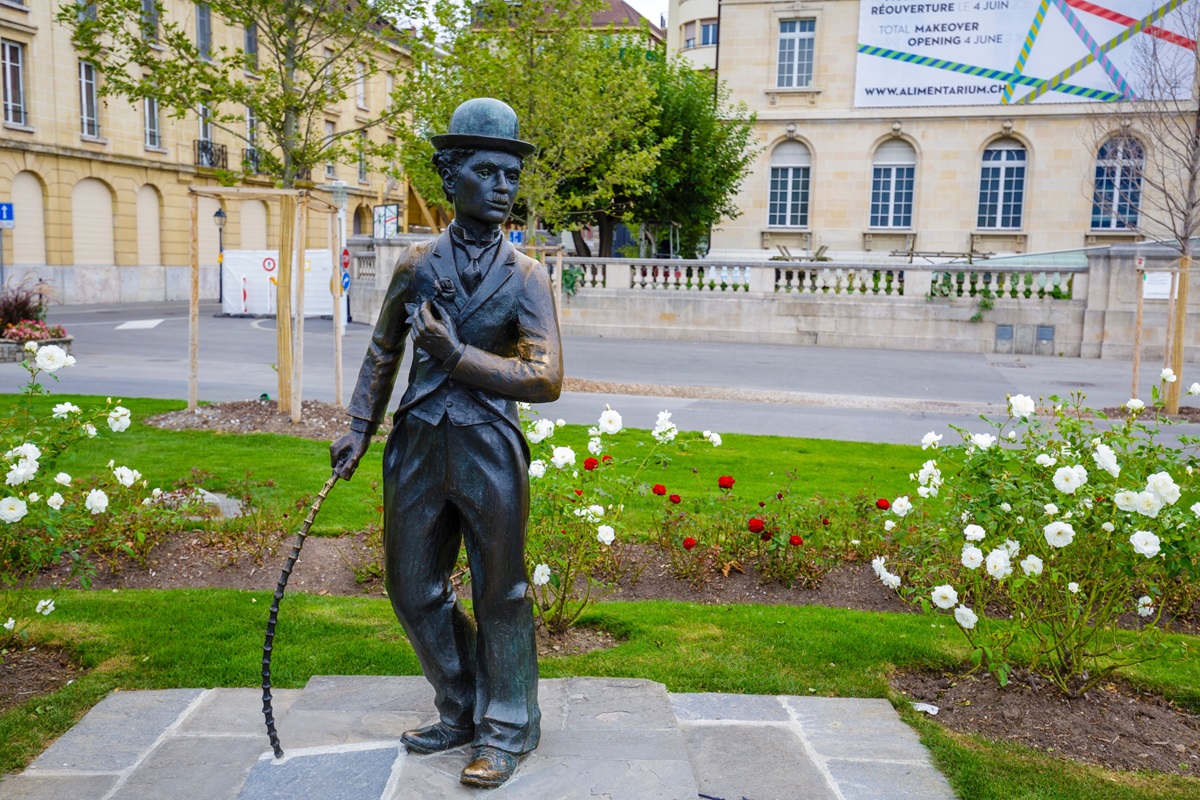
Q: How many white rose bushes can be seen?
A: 3